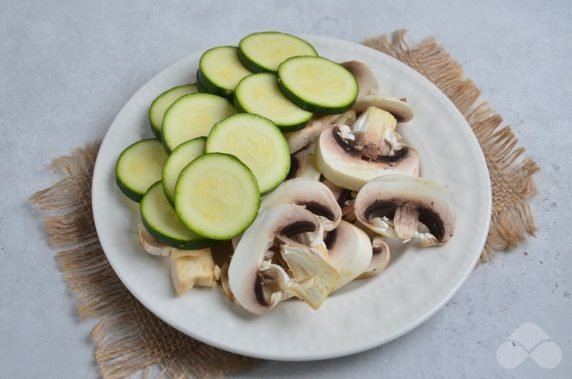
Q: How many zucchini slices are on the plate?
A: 11